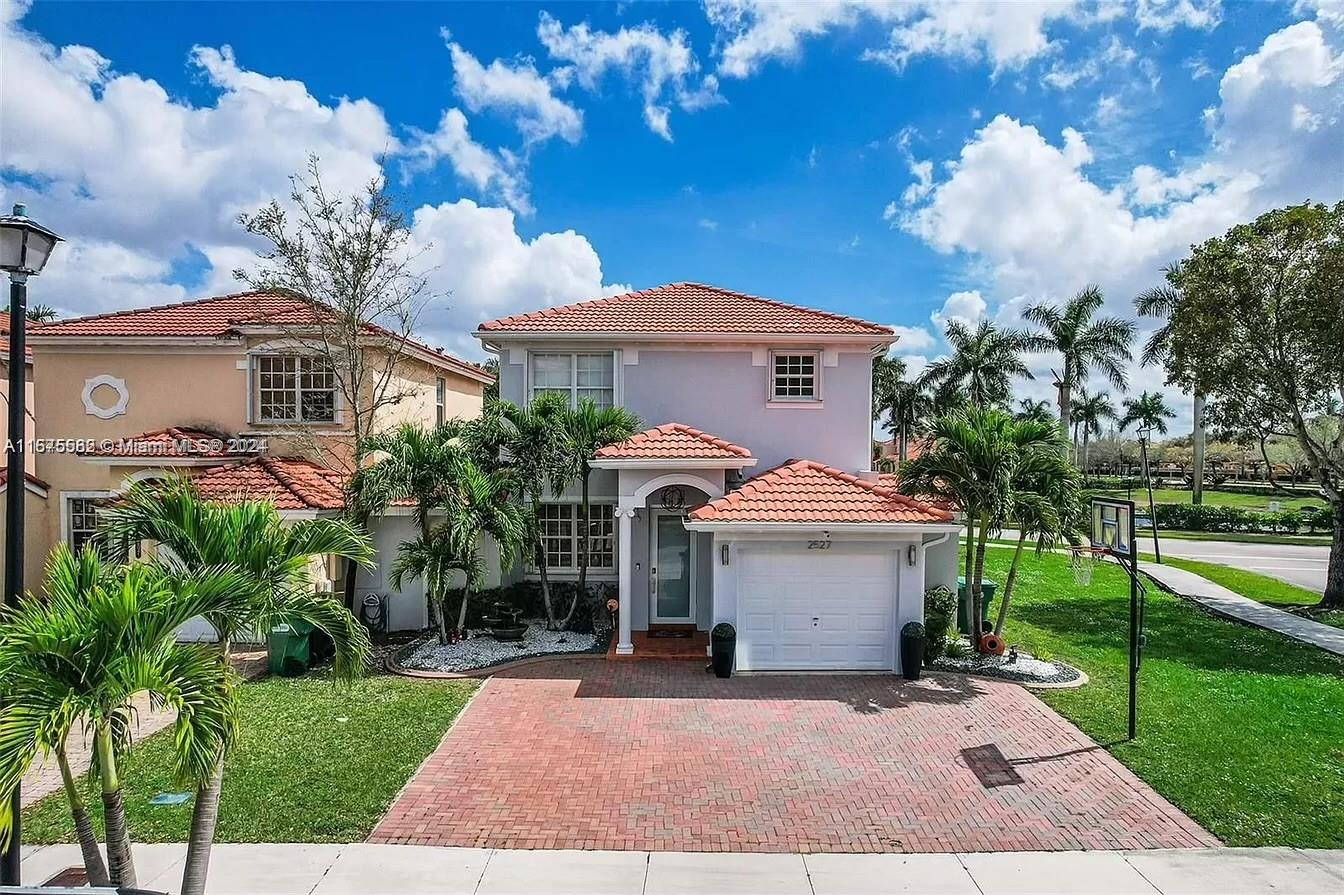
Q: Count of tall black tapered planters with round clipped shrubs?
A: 2